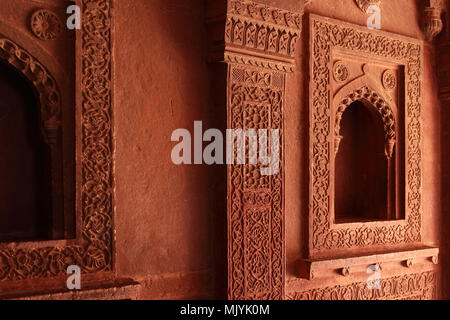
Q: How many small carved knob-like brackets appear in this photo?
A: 4